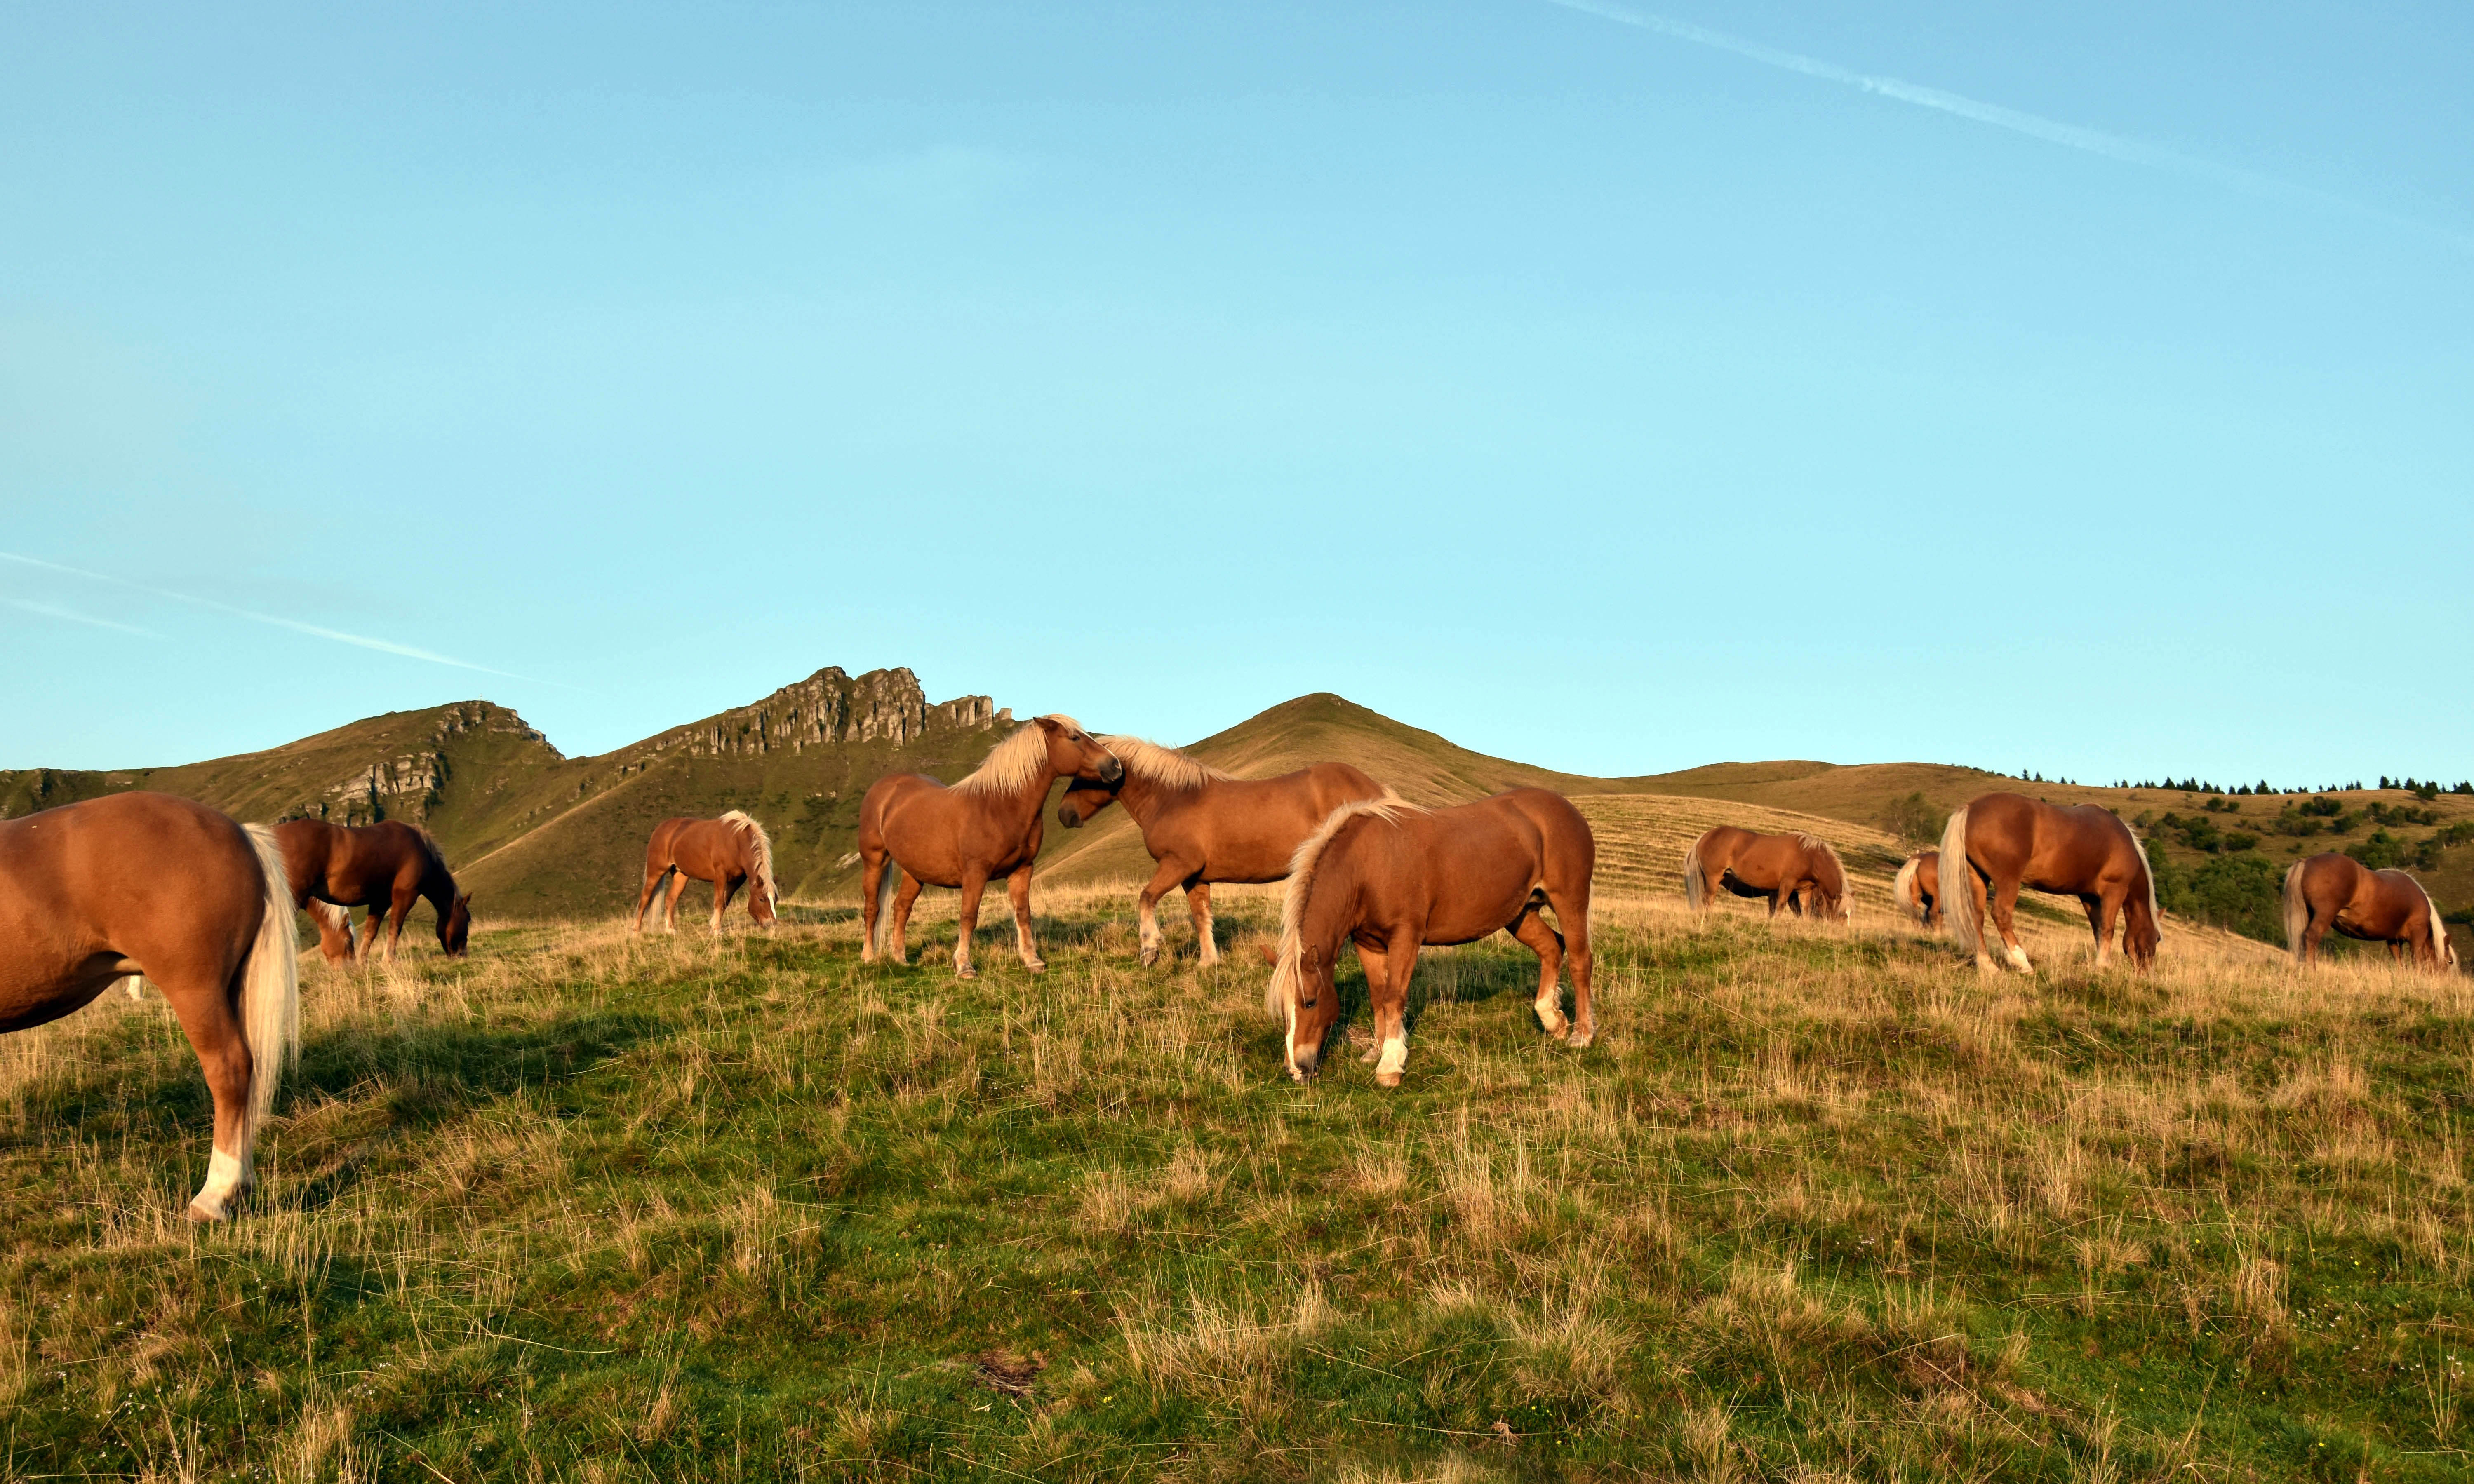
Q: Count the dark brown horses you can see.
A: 1